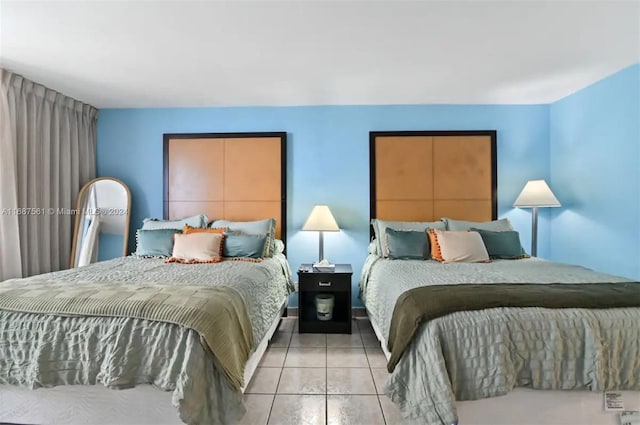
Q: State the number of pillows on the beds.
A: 12